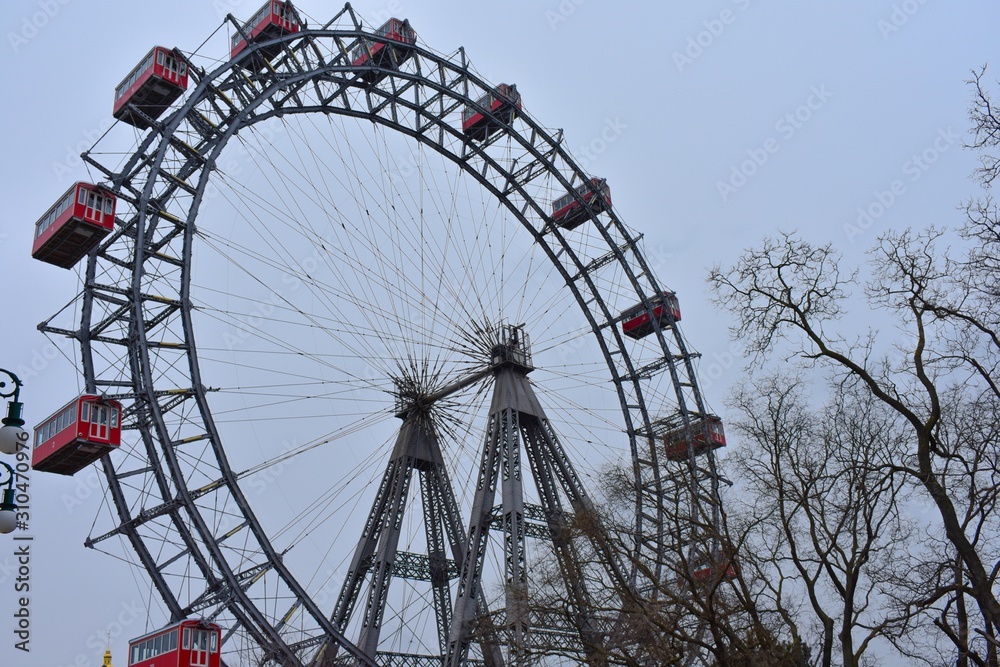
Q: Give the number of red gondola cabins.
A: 11